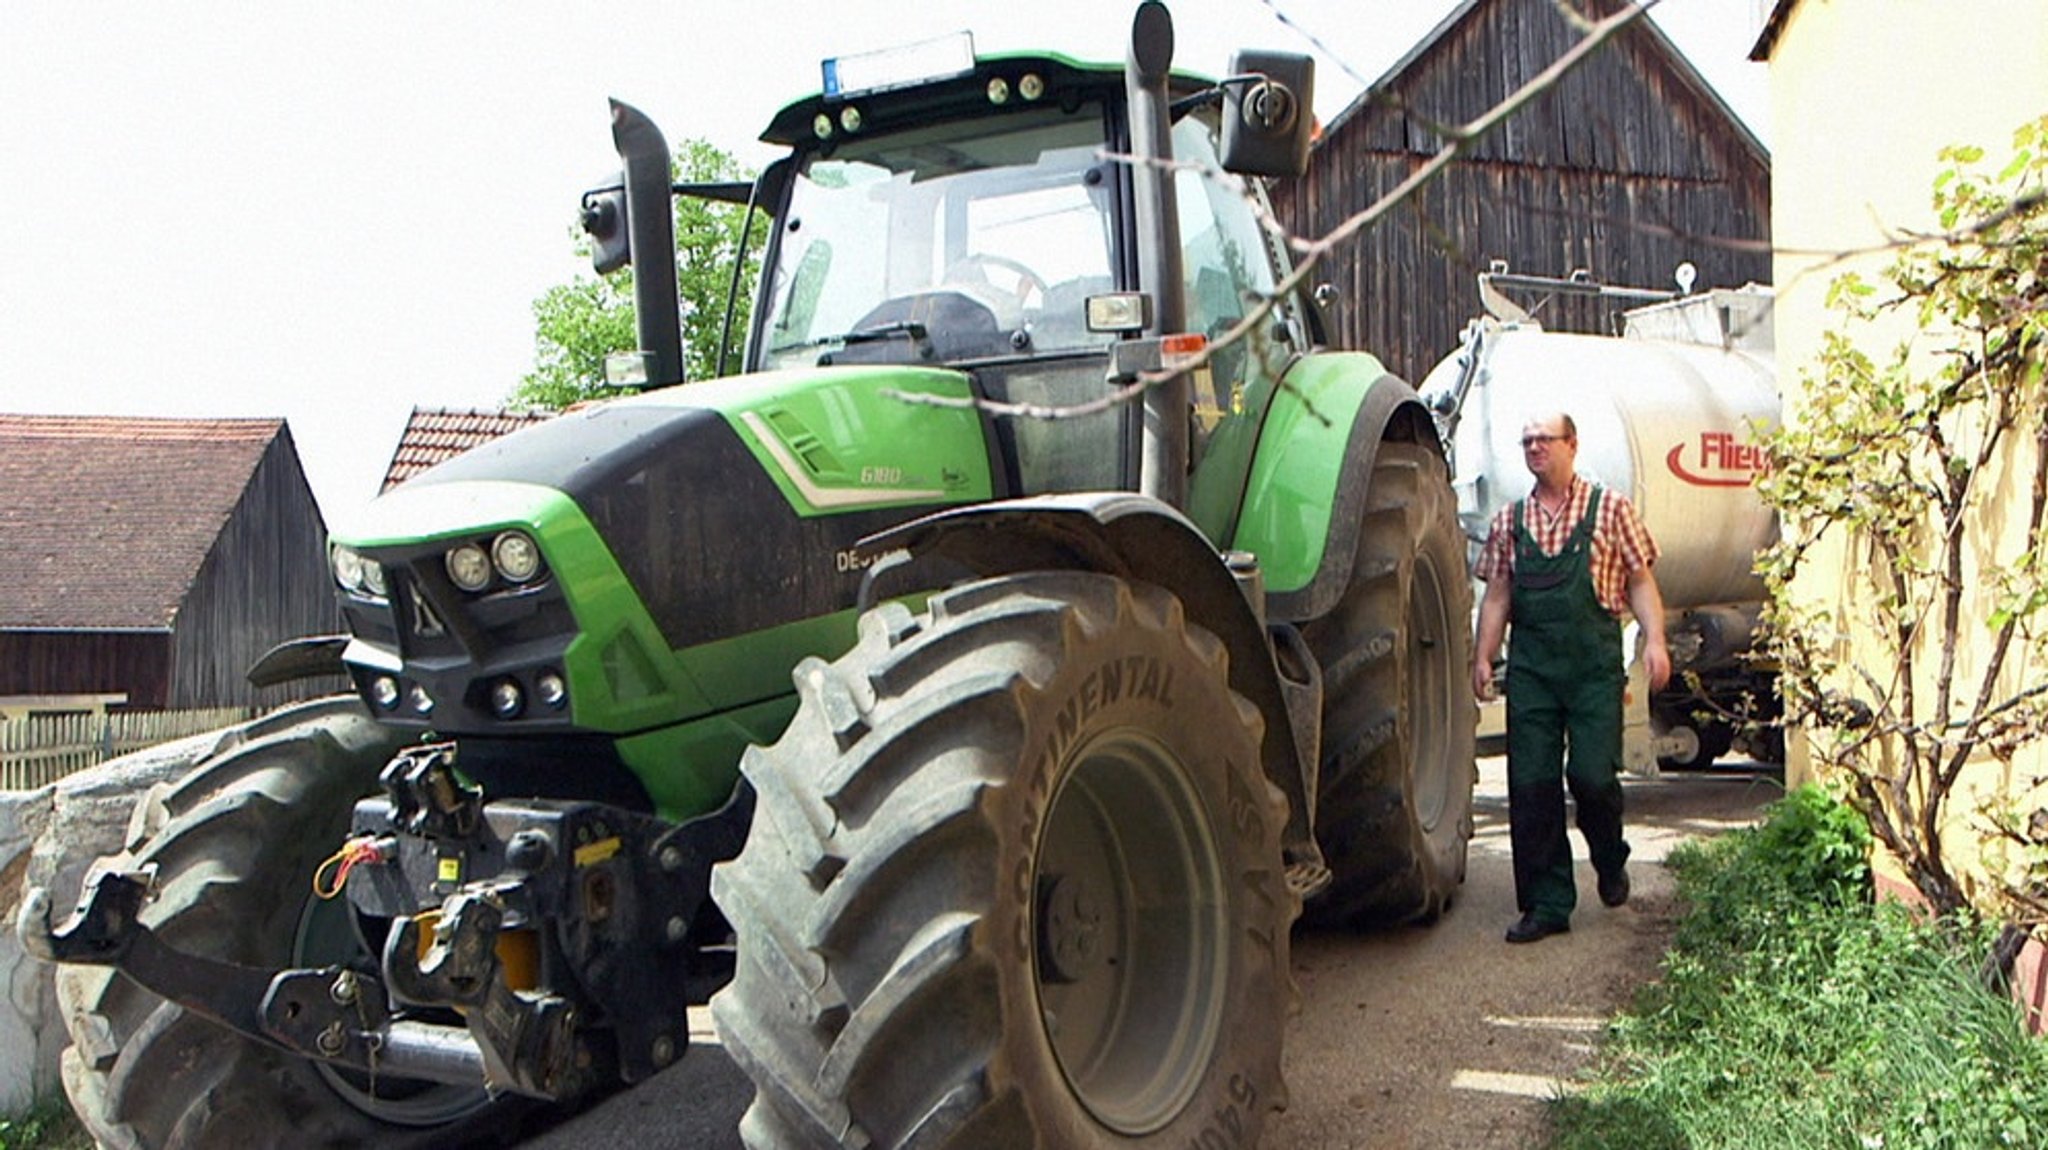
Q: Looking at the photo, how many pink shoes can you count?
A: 0